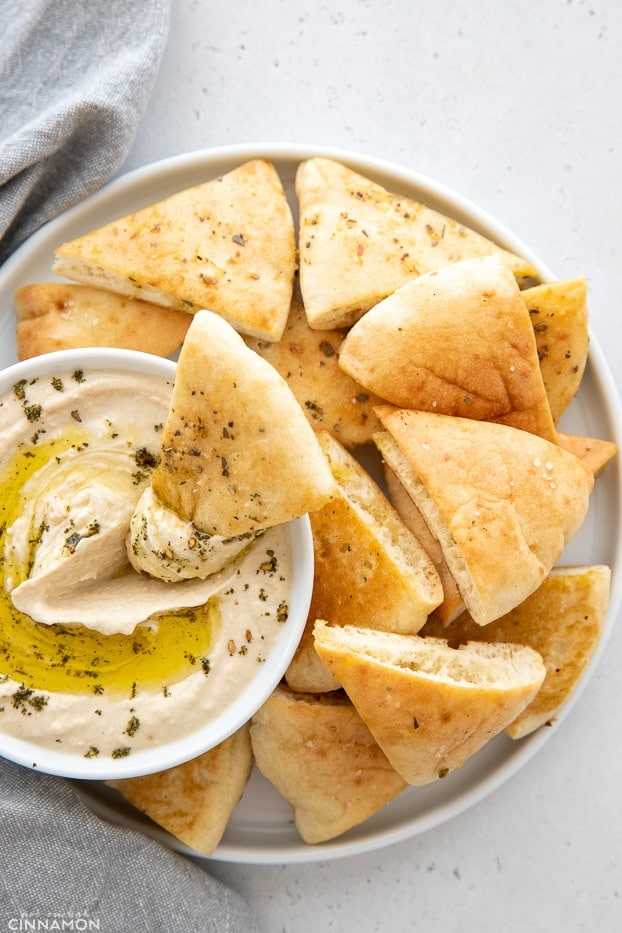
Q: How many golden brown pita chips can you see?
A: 14